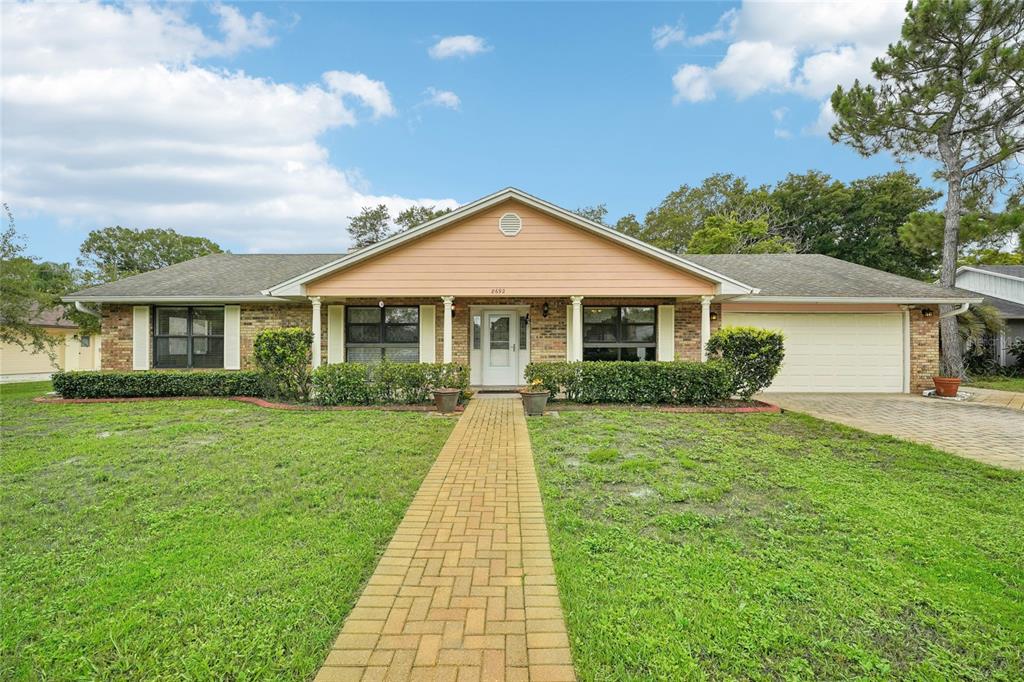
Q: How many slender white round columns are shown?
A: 4